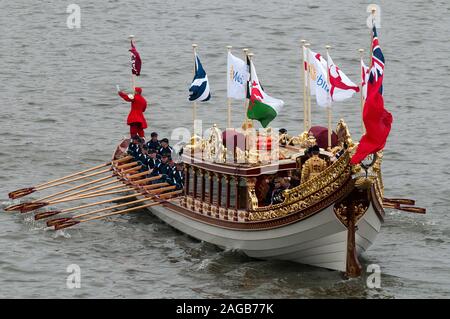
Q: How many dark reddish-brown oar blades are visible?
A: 11